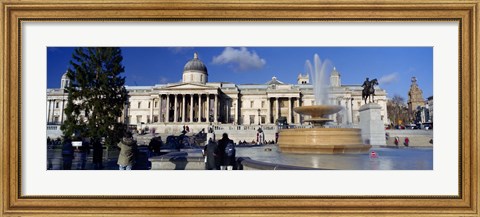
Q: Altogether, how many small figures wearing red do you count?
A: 2